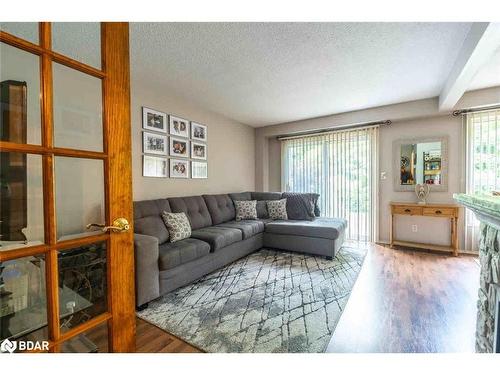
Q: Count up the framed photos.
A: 9